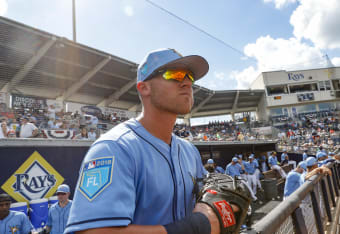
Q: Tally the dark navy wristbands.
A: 1